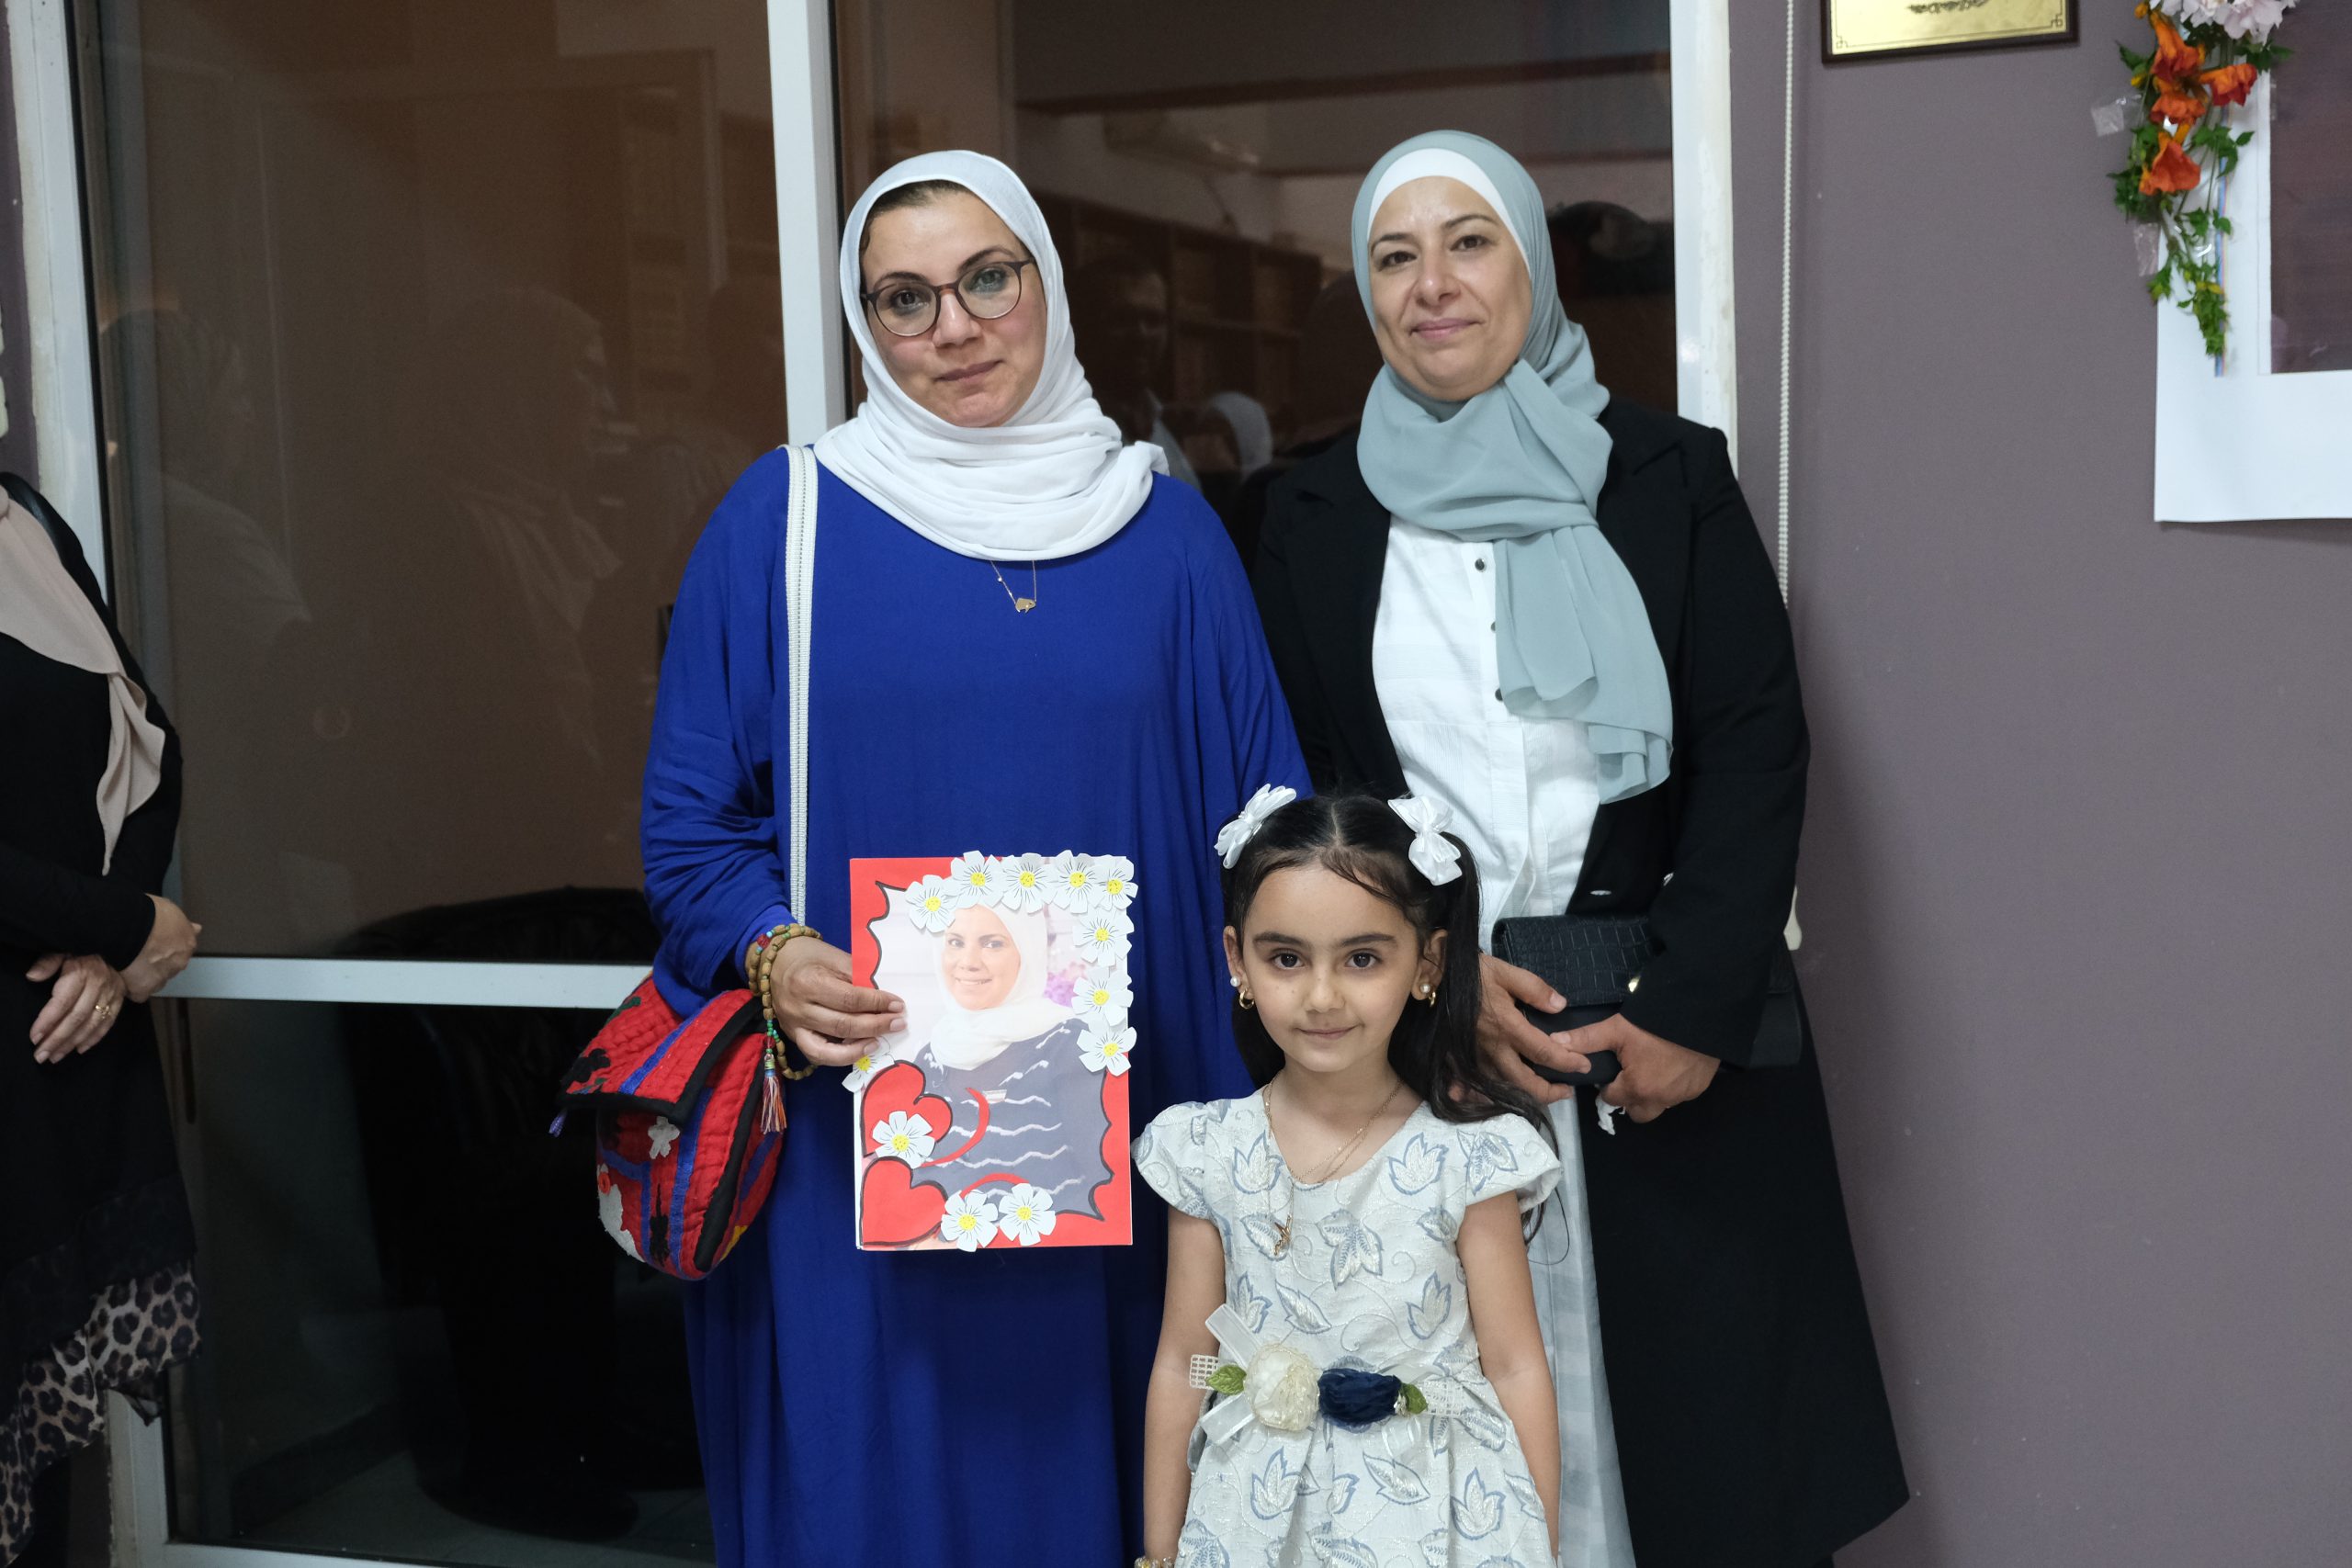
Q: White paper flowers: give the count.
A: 12